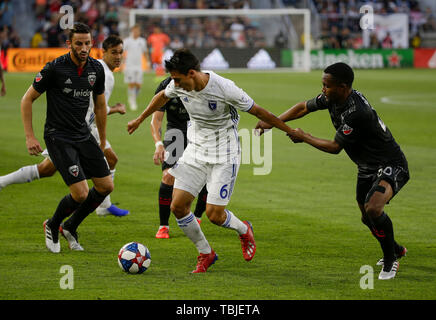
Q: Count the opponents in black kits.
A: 3